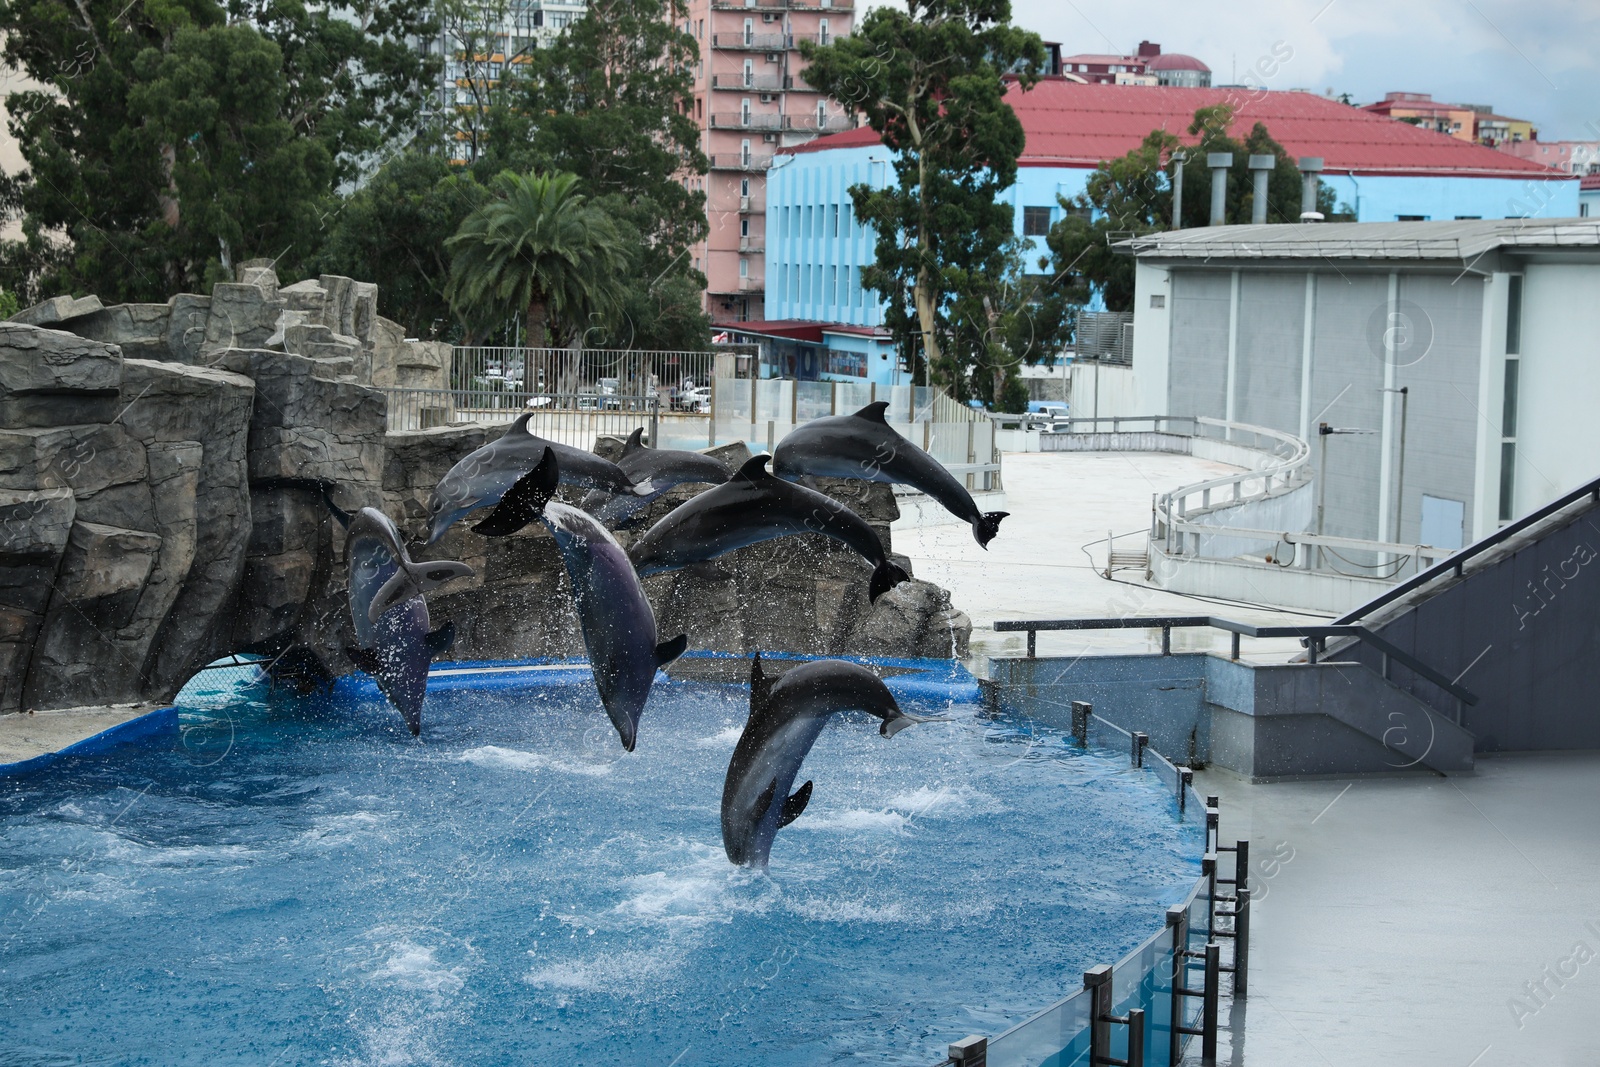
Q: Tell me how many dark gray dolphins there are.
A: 7